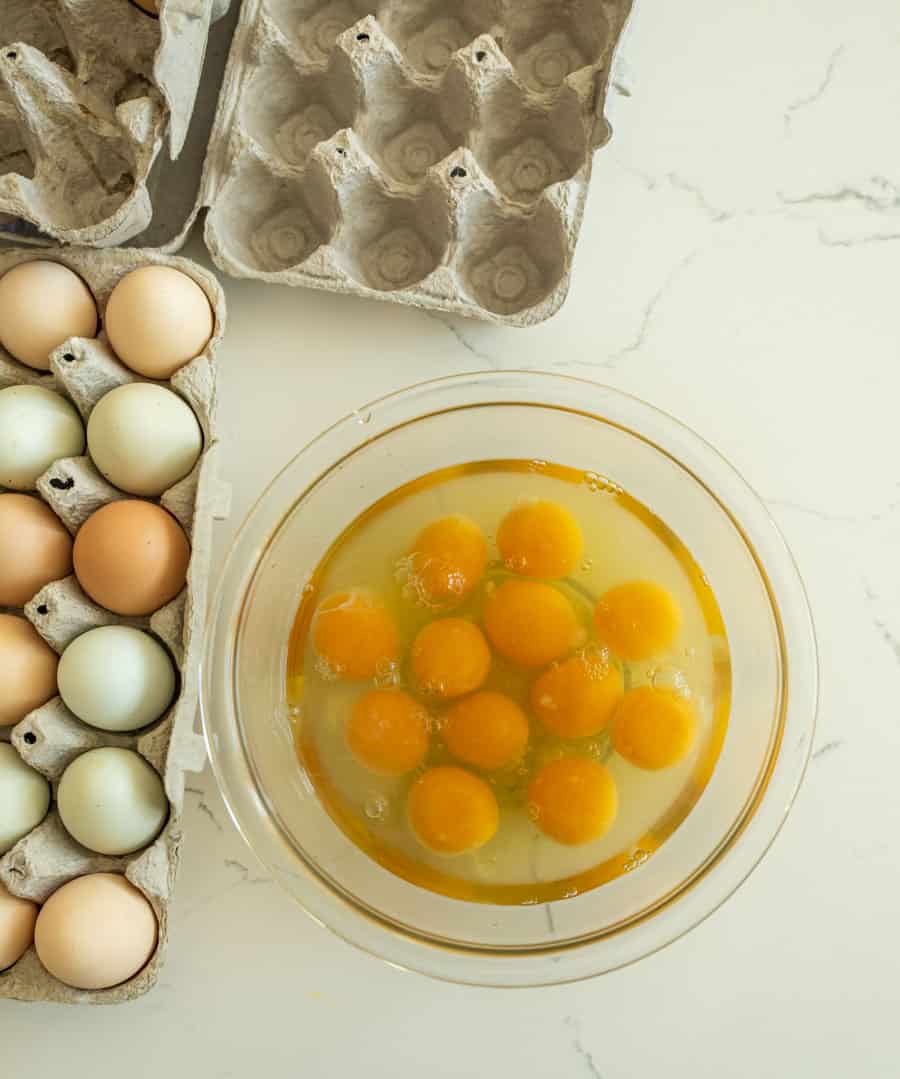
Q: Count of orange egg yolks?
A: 12